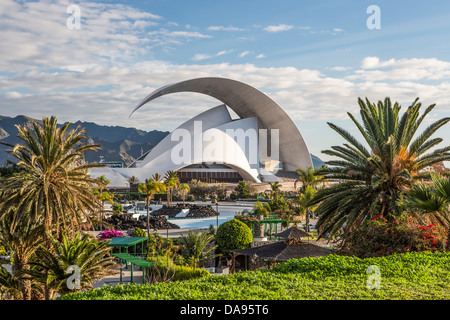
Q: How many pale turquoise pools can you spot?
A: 1